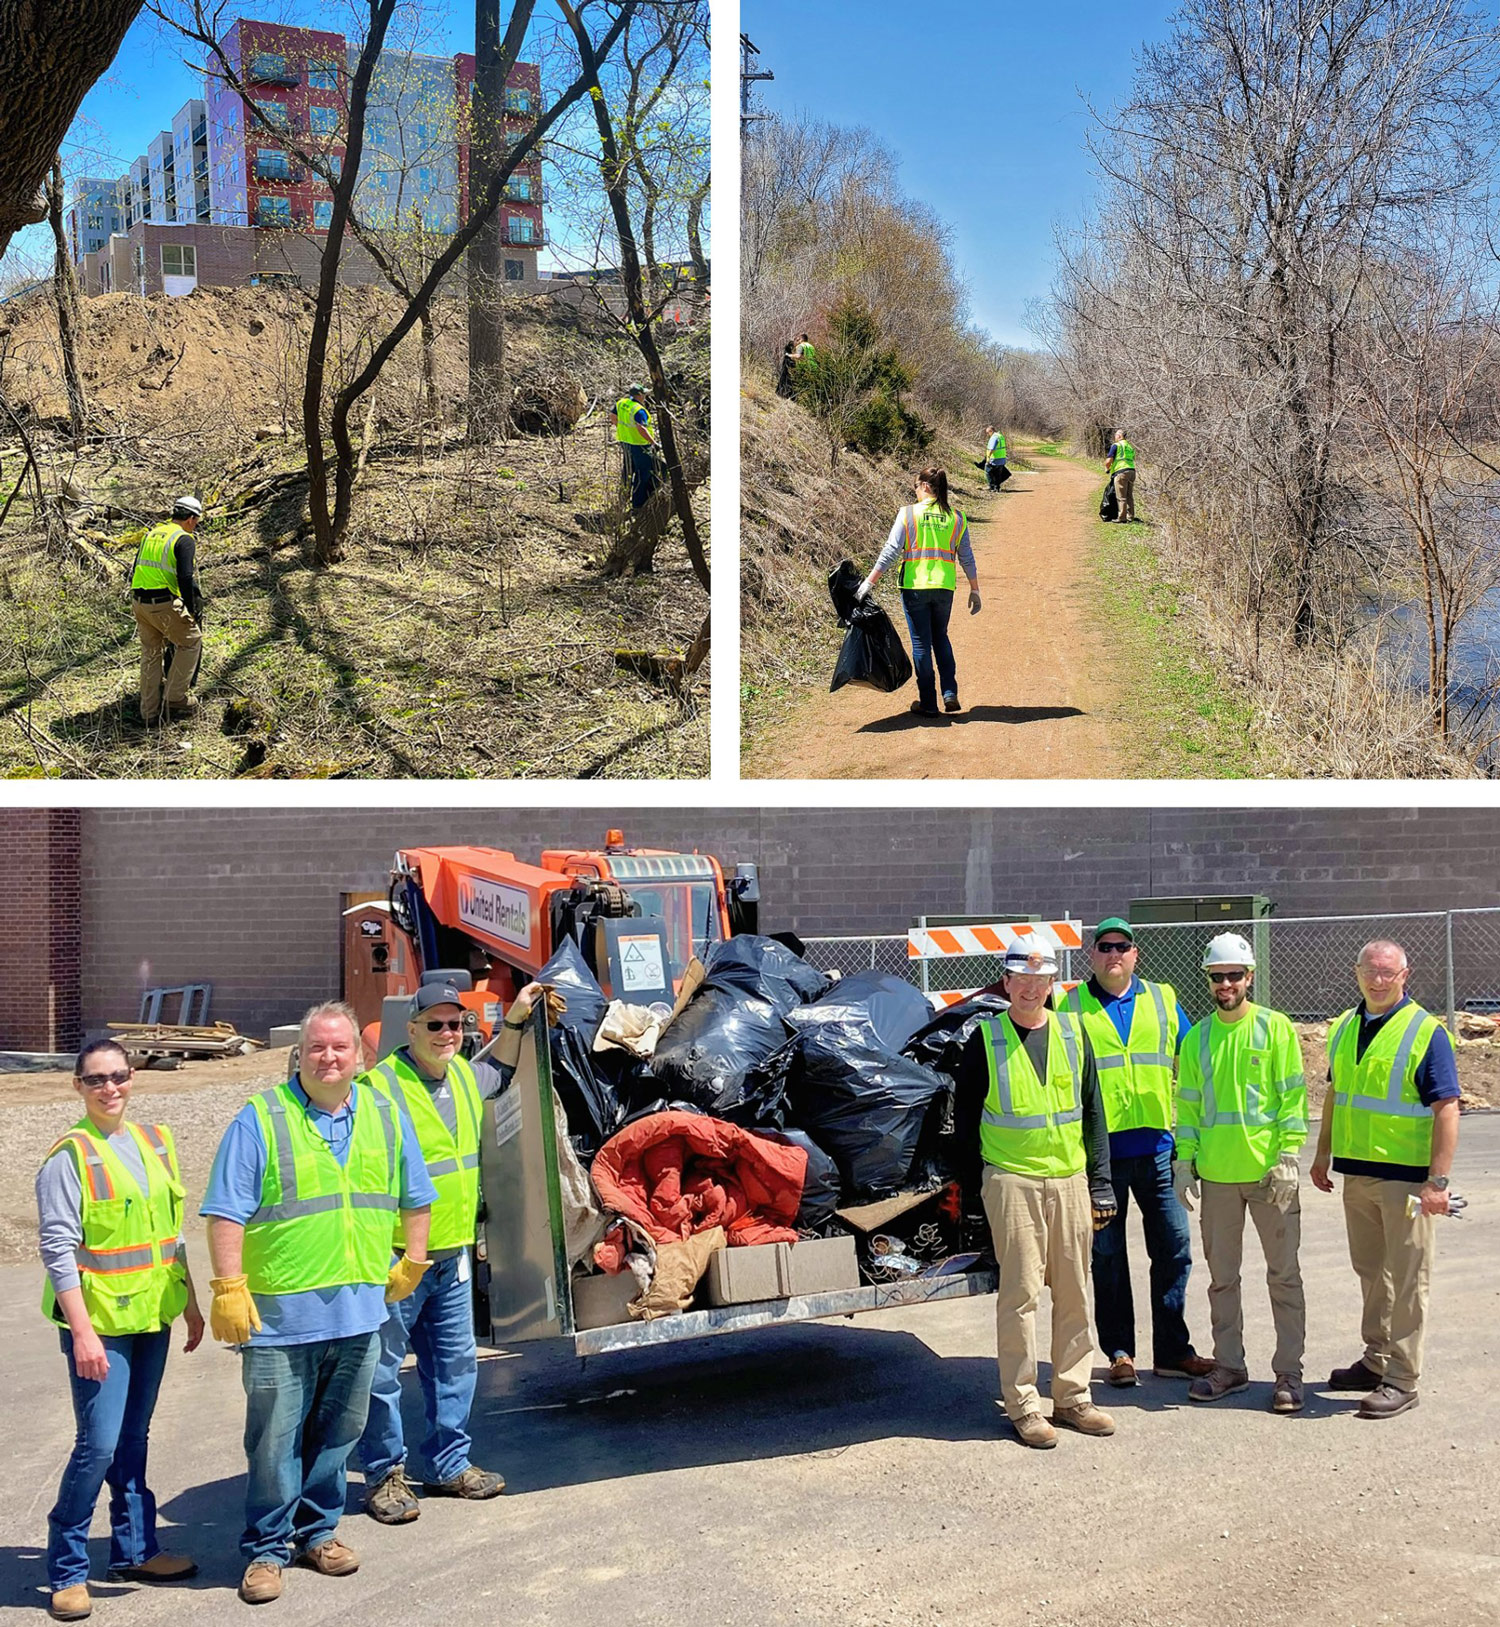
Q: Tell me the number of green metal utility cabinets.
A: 2